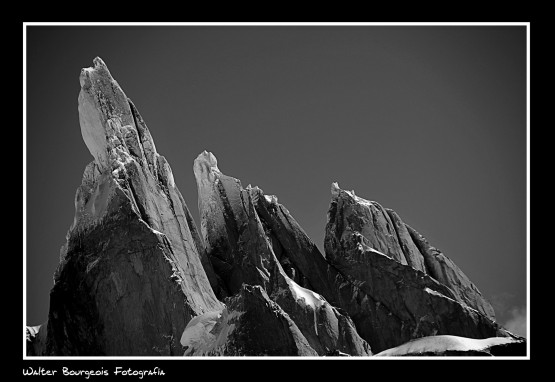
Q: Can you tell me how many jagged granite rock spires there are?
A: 3